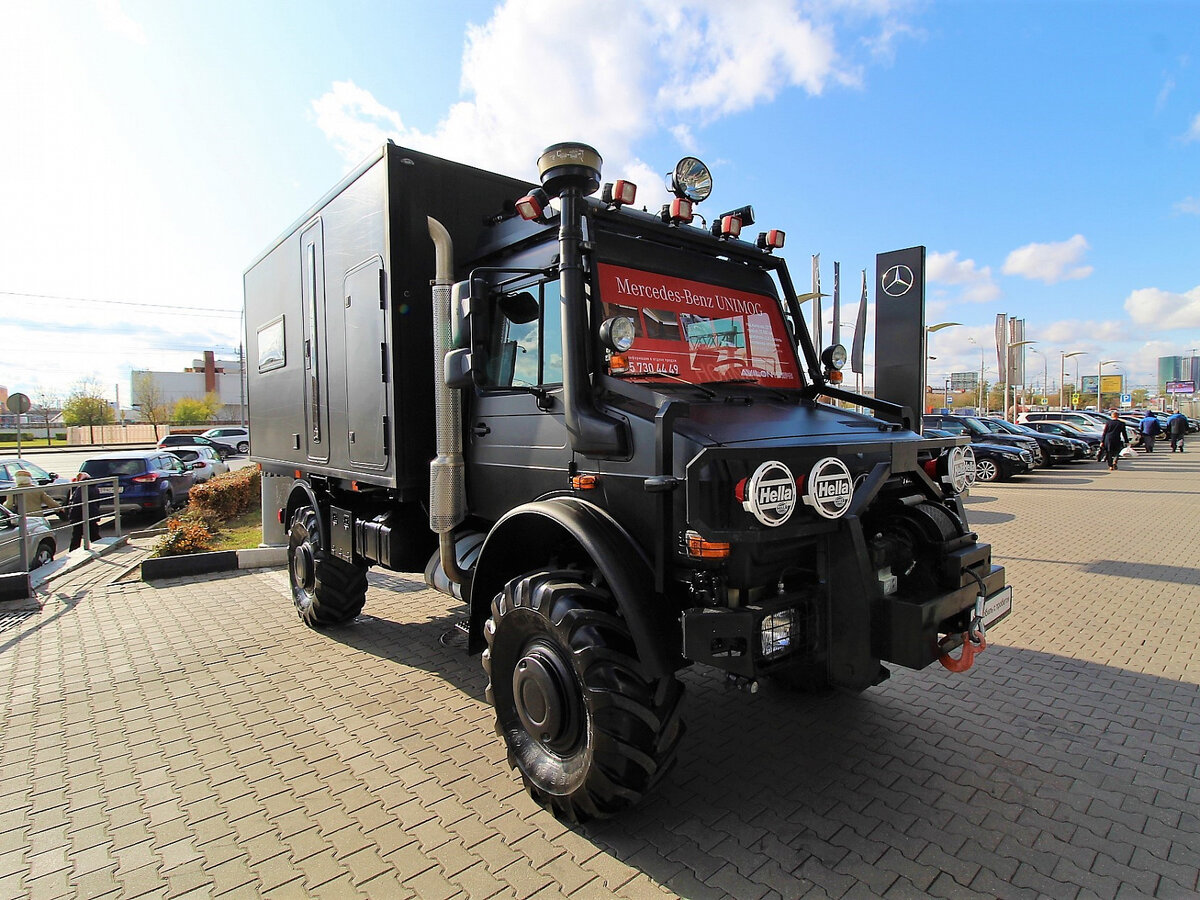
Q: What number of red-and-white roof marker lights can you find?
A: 5